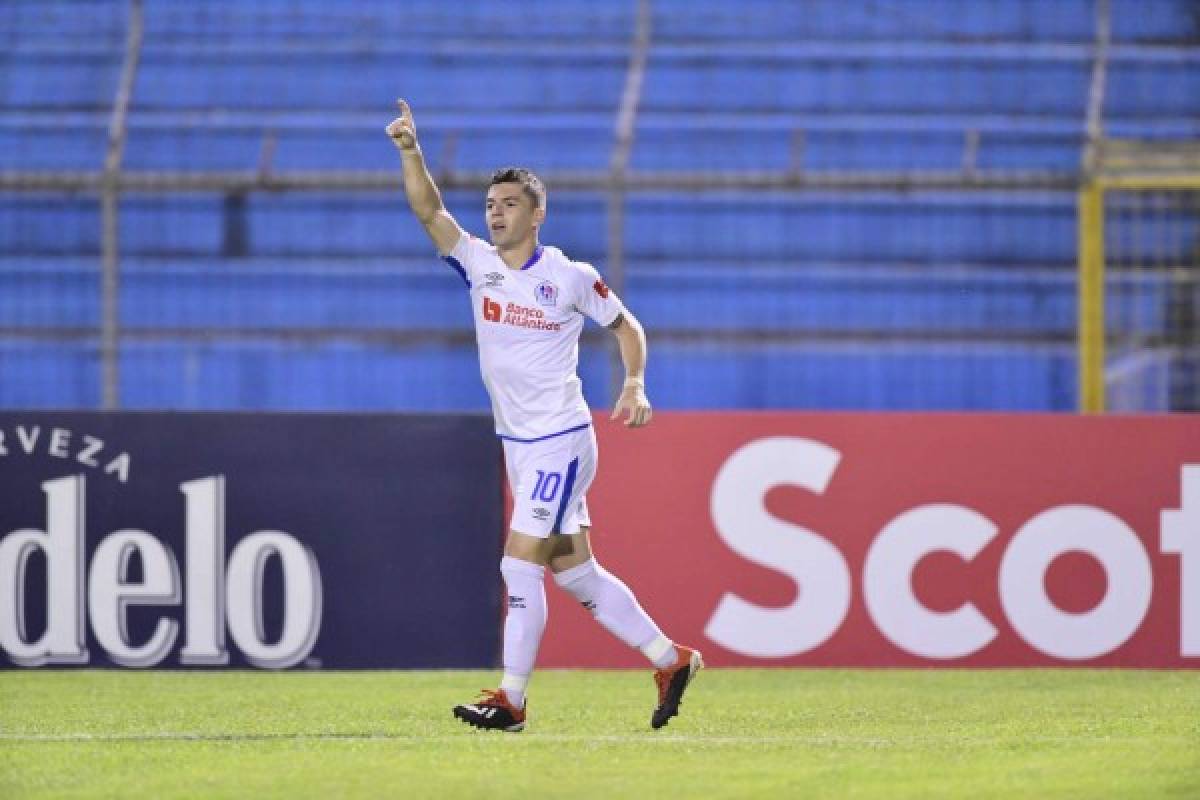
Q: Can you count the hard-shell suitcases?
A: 0